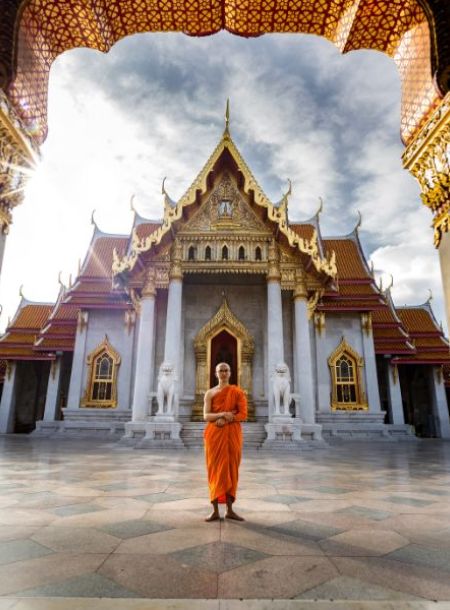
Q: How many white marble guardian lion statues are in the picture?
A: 2